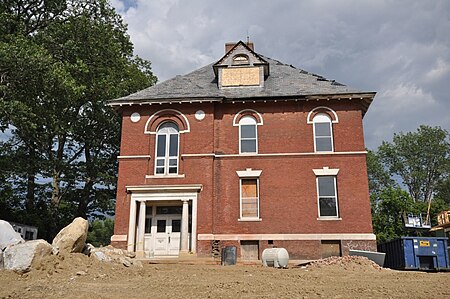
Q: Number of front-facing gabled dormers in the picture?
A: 1